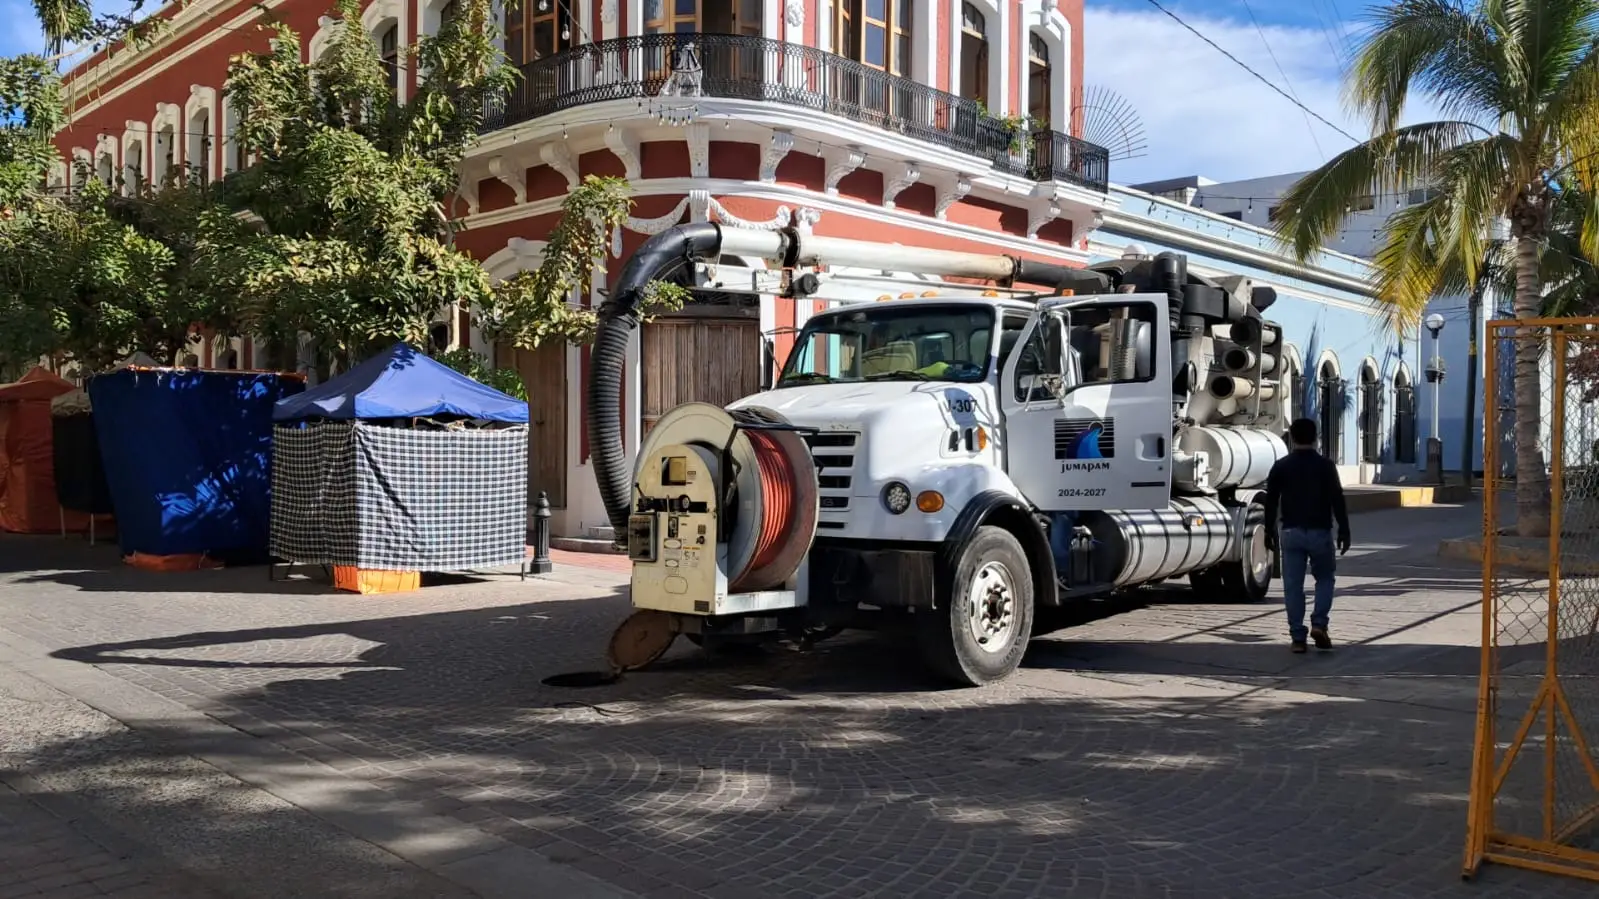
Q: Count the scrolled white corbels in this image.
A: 11